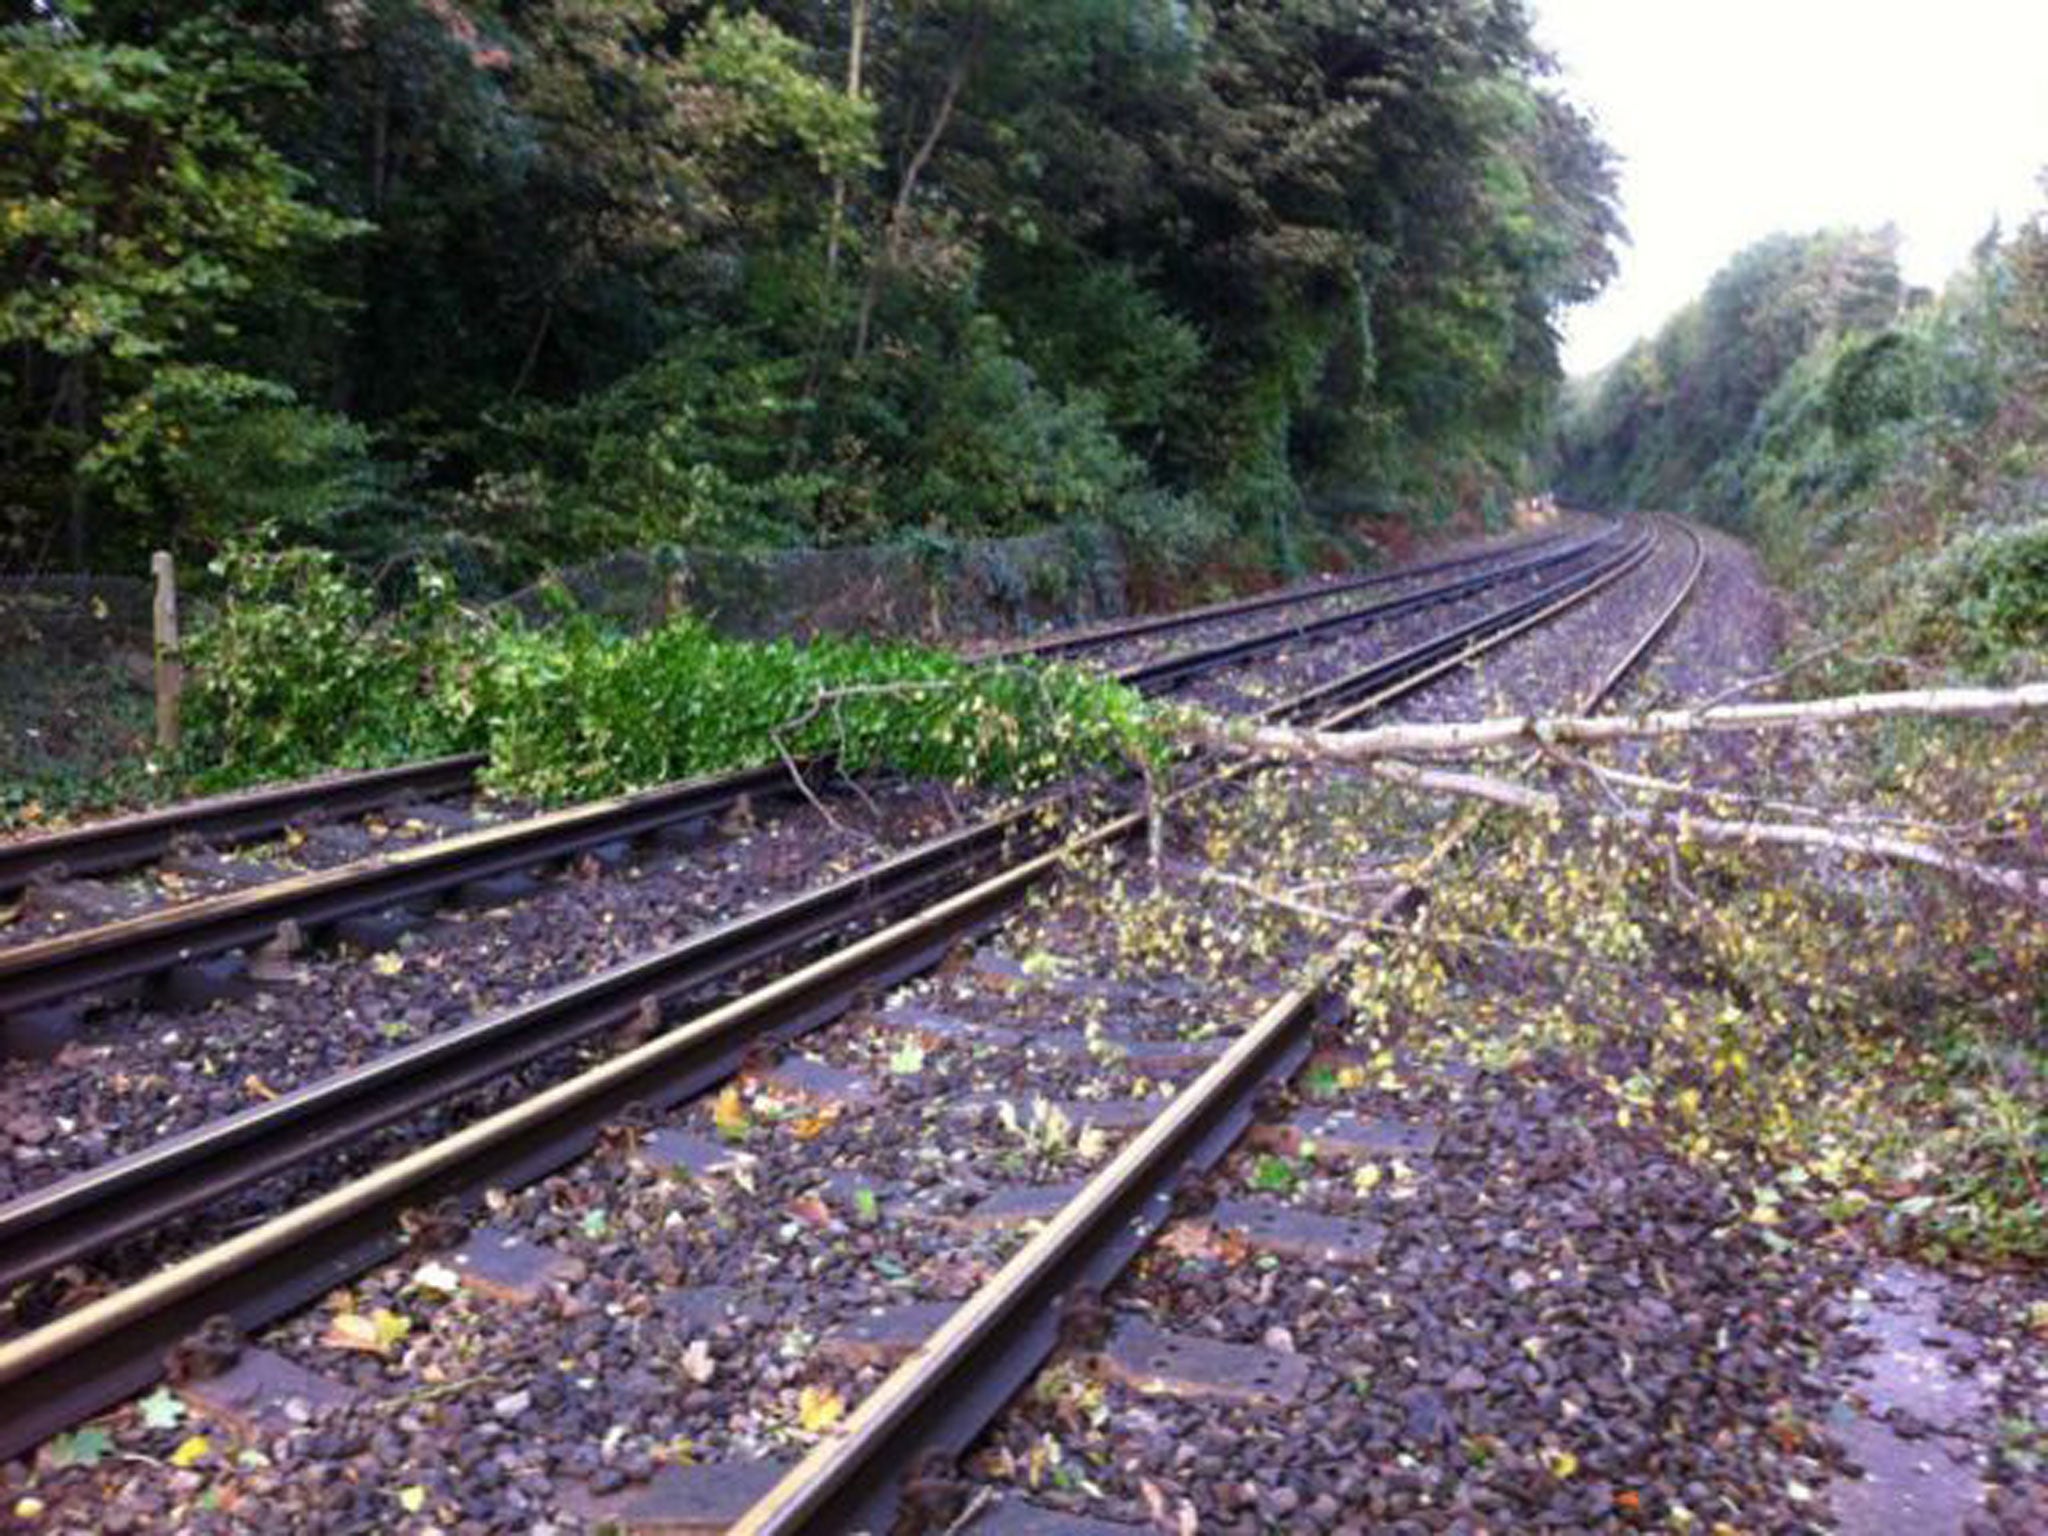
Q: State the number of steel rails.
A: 5